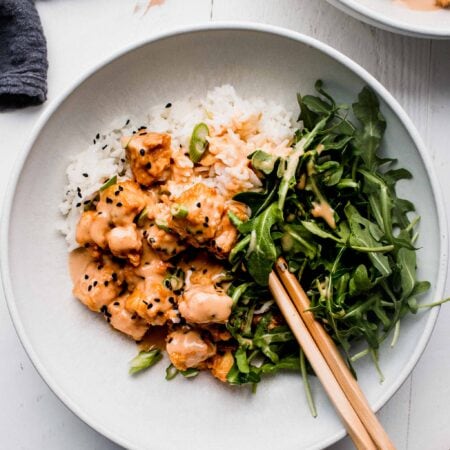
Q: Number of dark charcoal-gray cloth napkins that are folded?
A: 1